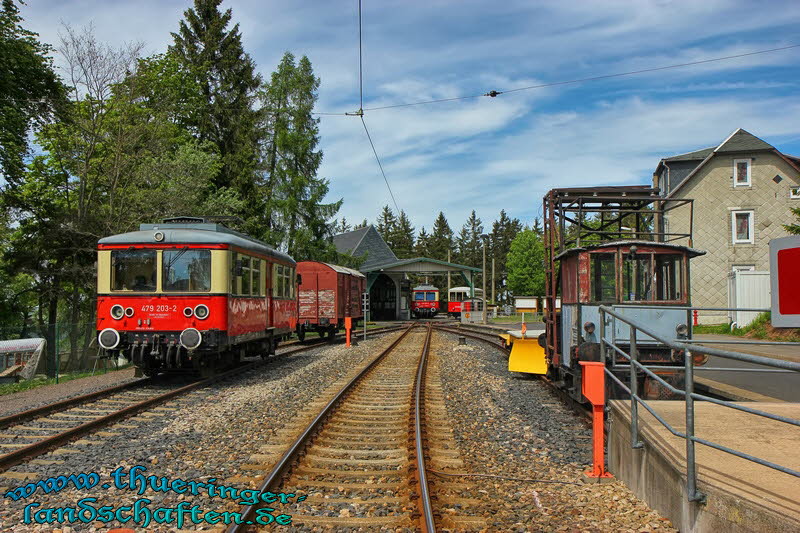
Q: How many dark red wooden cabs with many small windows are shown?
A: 1